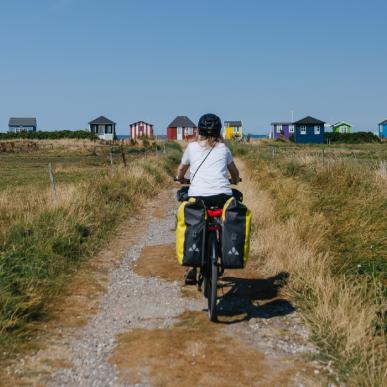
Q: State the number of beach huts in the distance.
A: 9